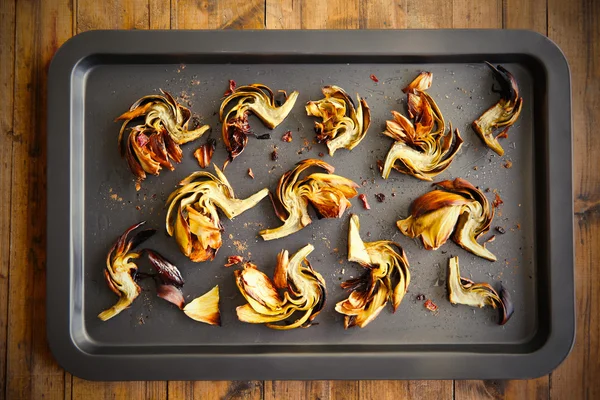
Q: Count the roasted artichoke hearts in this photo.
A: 12